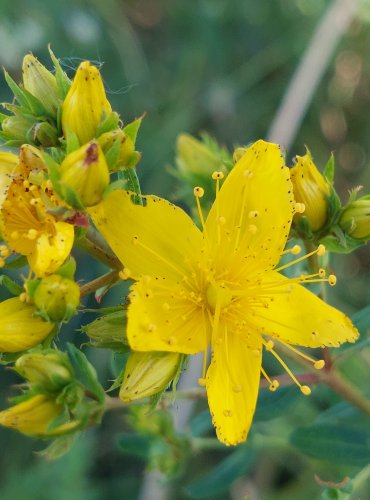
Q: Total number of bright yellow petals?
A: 5